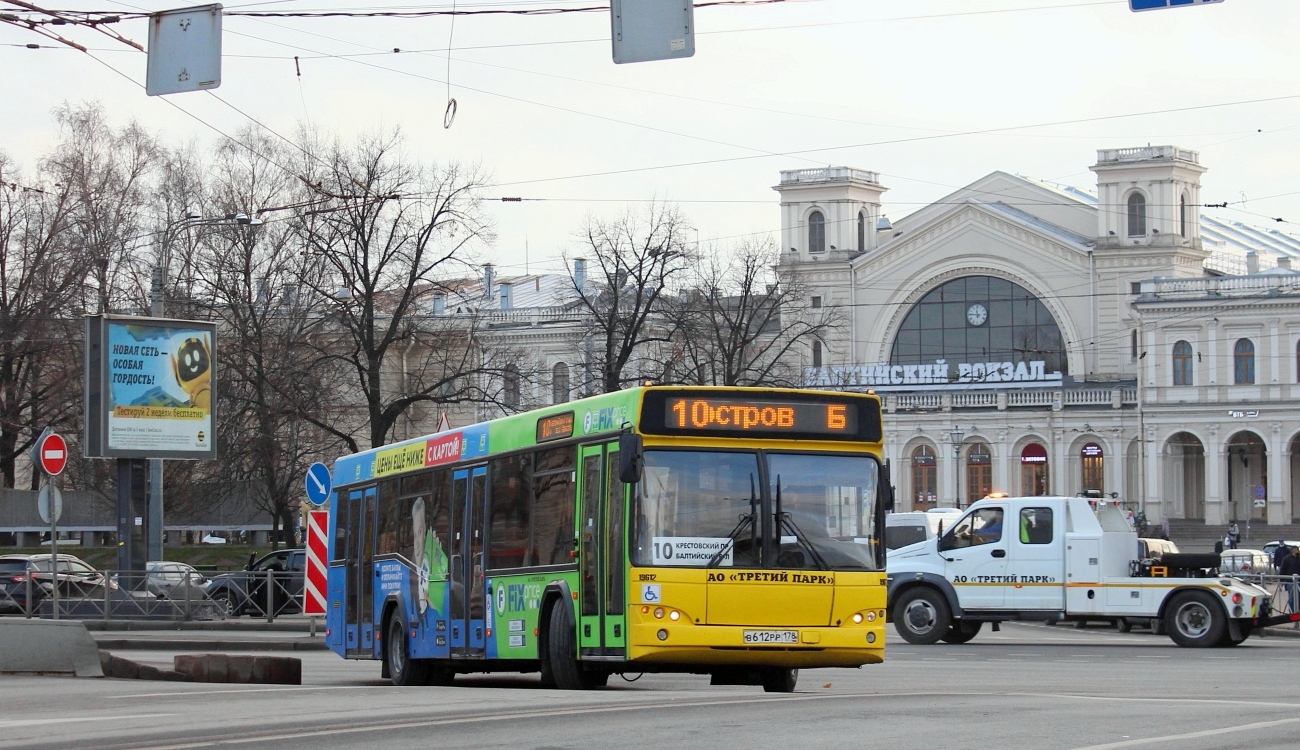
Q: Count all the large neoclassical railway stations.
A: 1